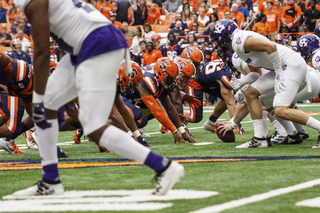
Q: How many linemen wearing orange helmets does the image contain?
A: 4